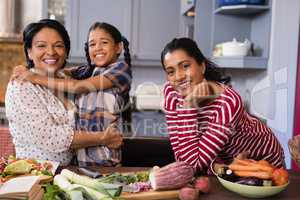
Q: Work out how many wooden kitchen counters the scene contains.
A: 1